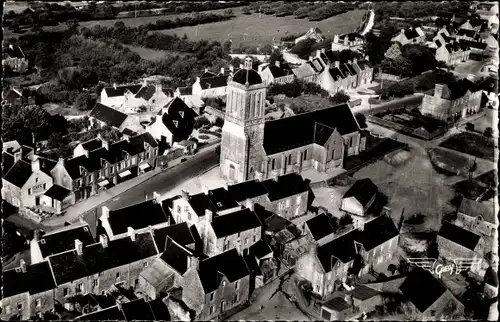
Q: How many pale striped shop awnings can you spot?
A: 3